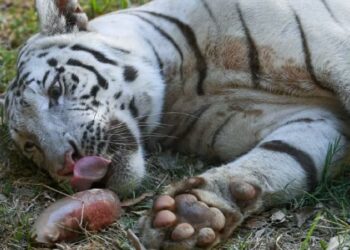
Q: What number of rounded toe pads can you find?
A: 4